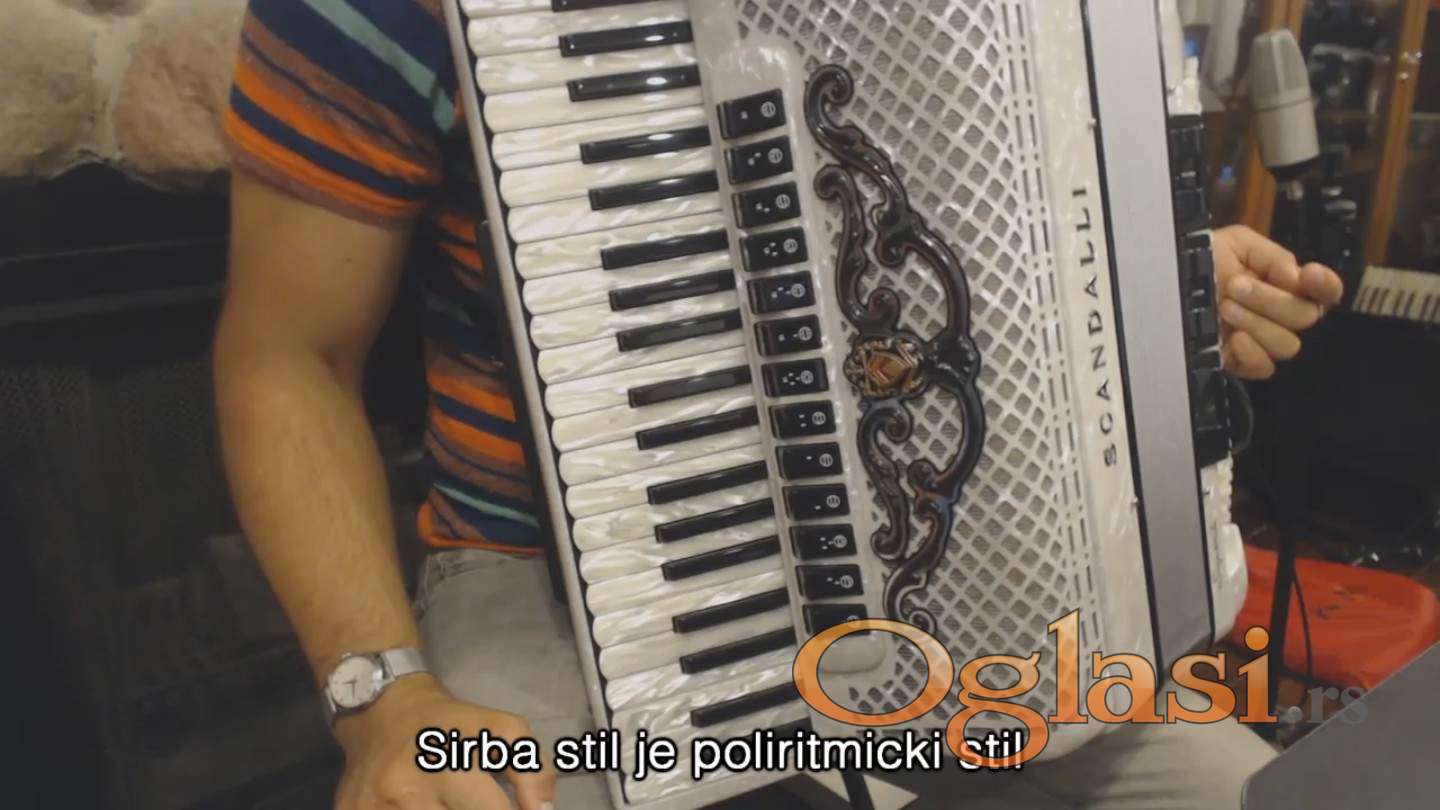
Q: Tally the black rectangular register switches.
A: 13